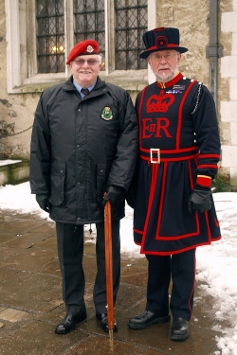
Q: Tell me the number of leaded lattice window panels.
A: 3